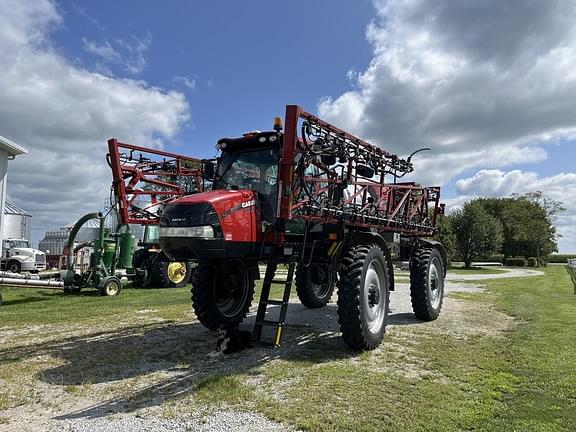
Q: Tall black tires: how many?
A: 4